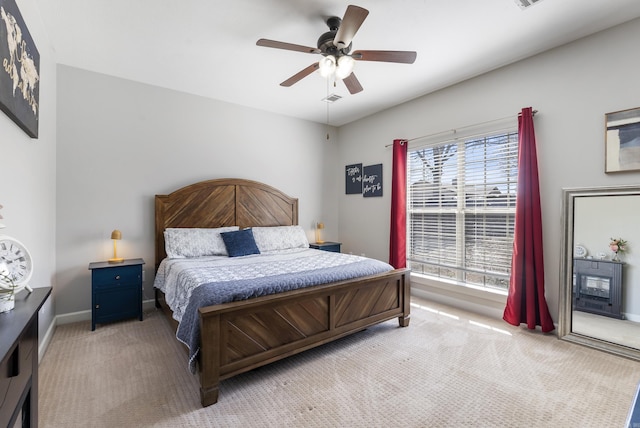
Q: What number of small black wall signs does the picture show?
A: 2